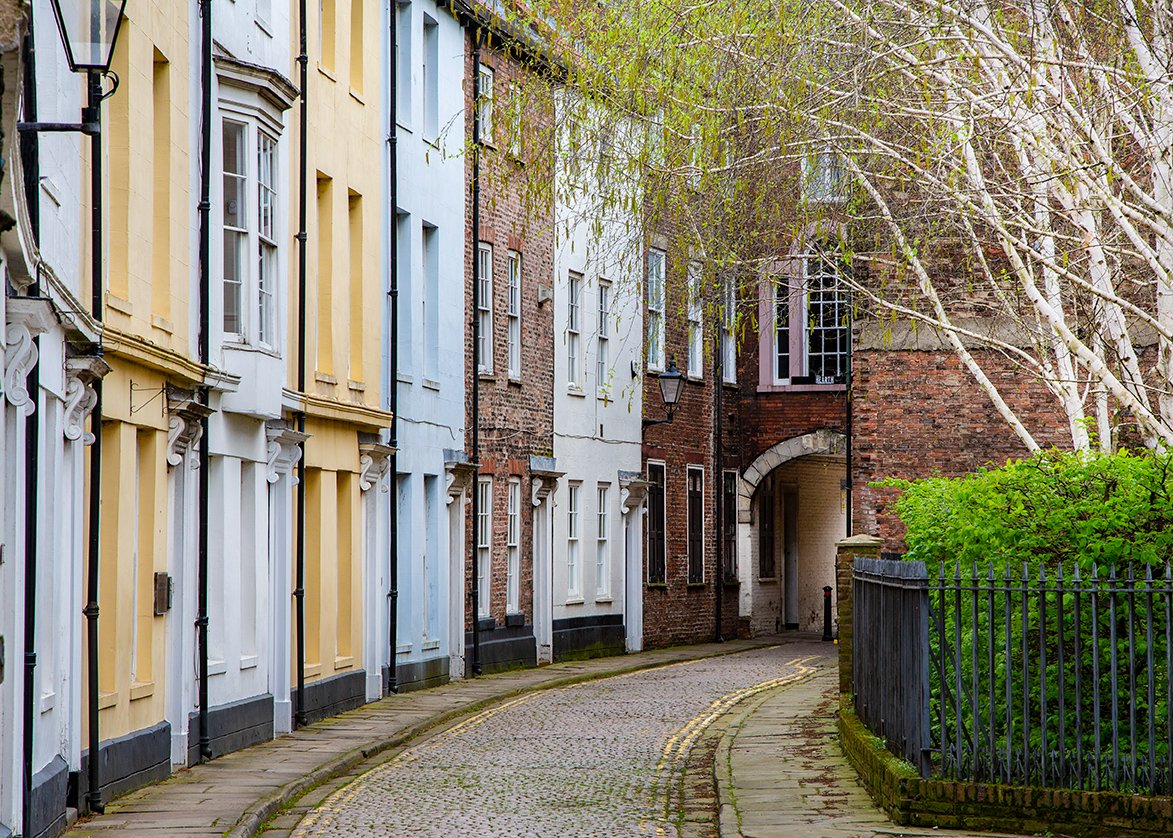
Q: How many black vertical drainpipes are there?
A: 8